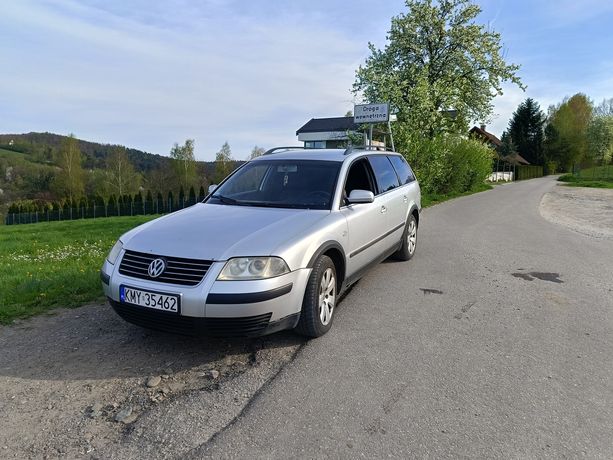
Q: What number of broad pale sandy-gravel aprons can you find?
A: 1